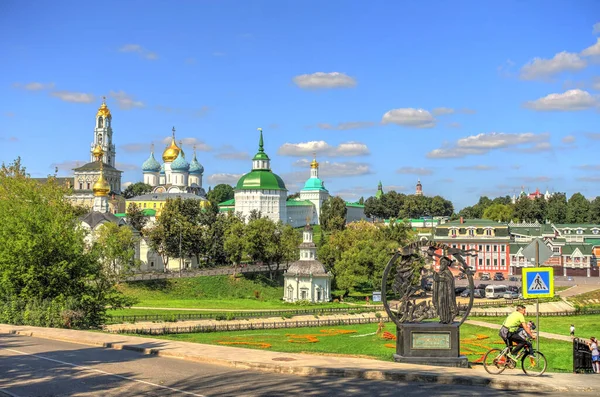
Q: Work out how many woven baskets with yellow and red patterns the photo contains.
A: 0